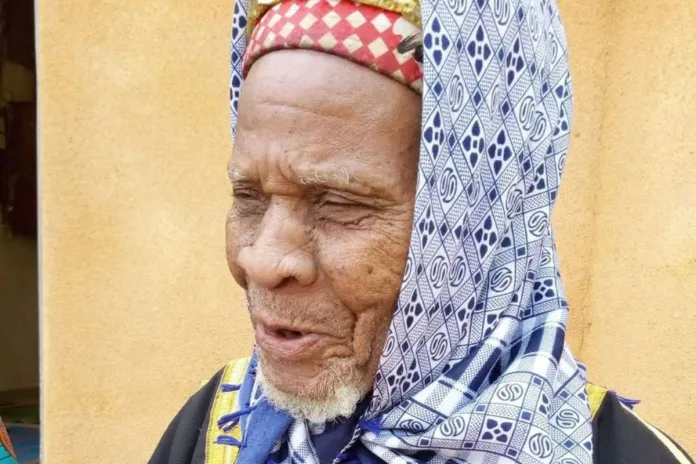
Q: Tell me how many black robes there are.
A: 1